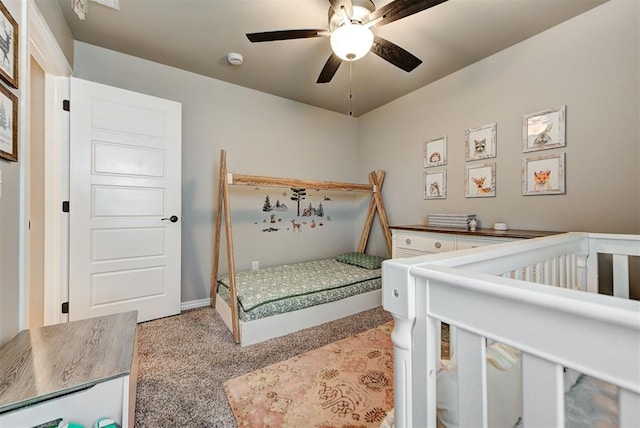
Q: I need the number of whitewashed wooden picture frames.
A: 6